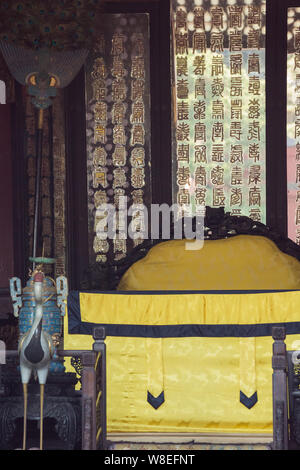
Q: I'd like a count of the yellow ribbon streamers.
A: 2